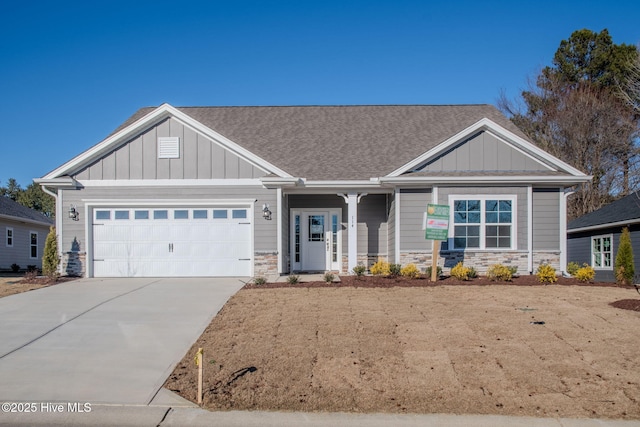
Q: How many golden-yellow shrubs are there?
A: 6